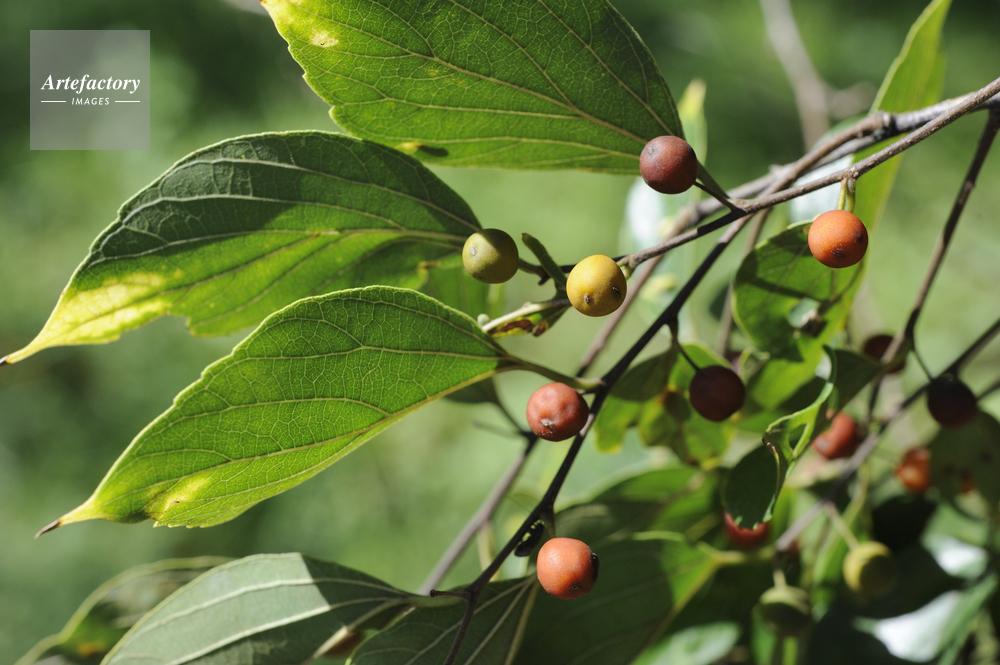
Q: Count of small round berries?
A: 14